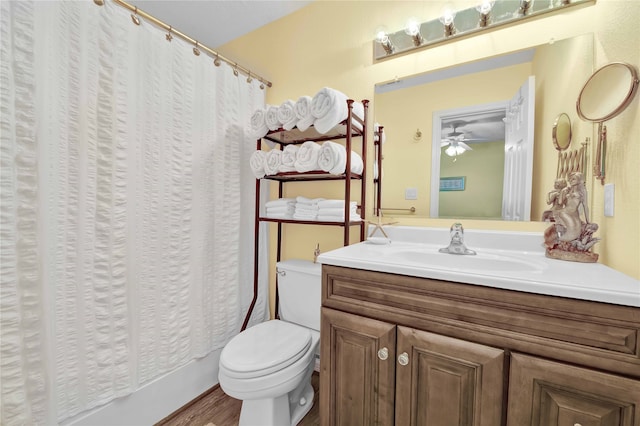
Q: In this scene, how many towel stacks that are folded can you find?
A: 3